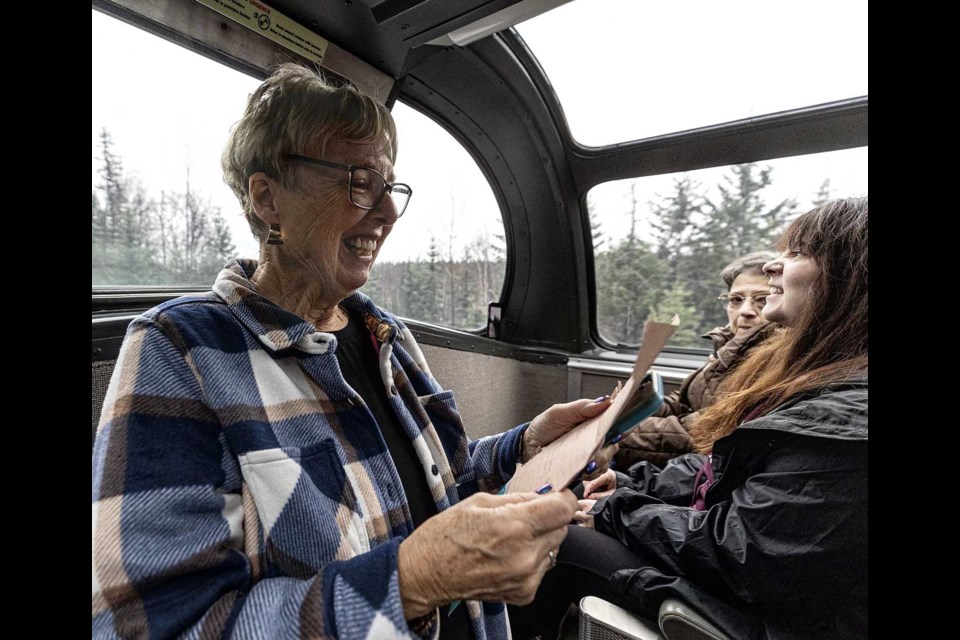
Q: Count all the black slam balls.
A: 0